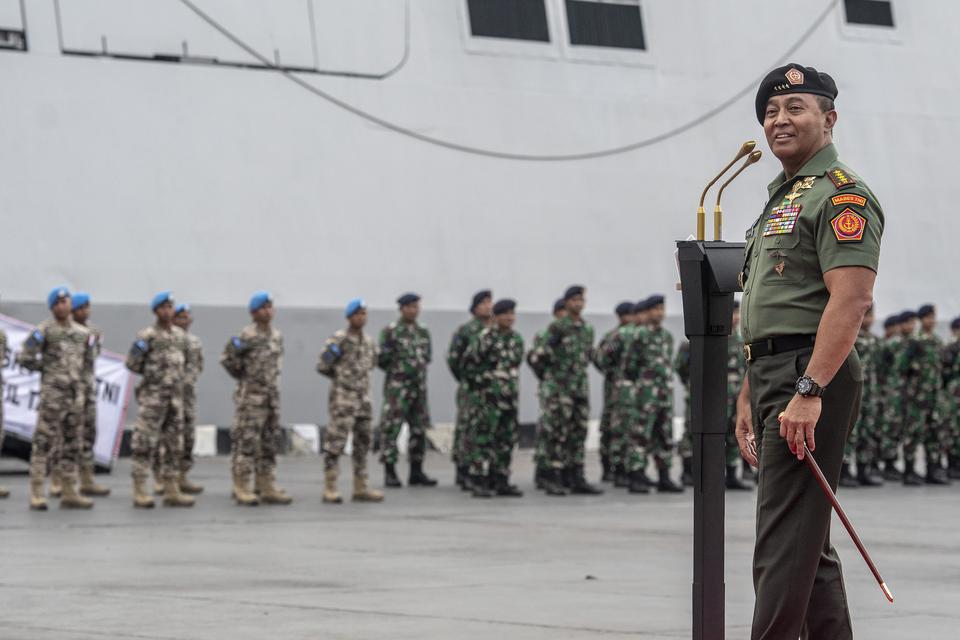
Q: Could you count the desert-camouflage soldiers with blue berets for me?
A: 6